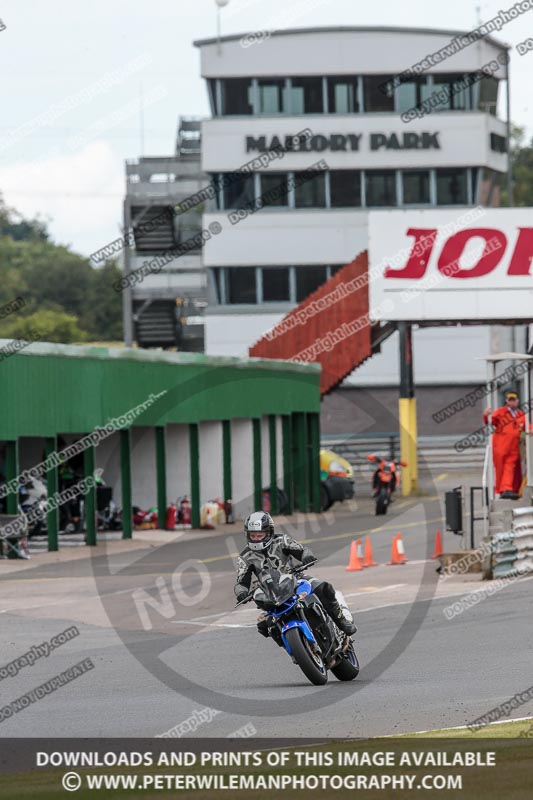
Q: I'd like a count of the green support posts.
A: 12